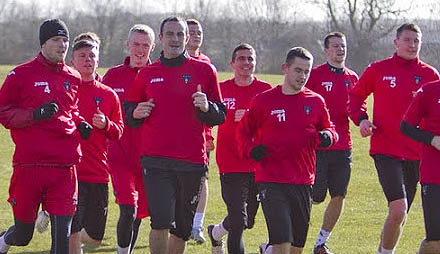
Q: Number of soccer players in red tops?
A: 11